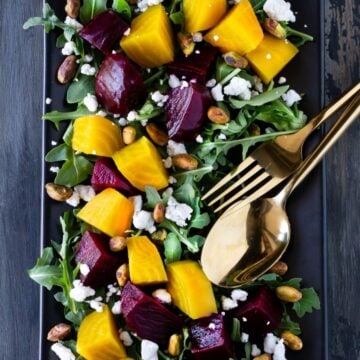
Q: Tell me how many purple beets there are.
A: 9